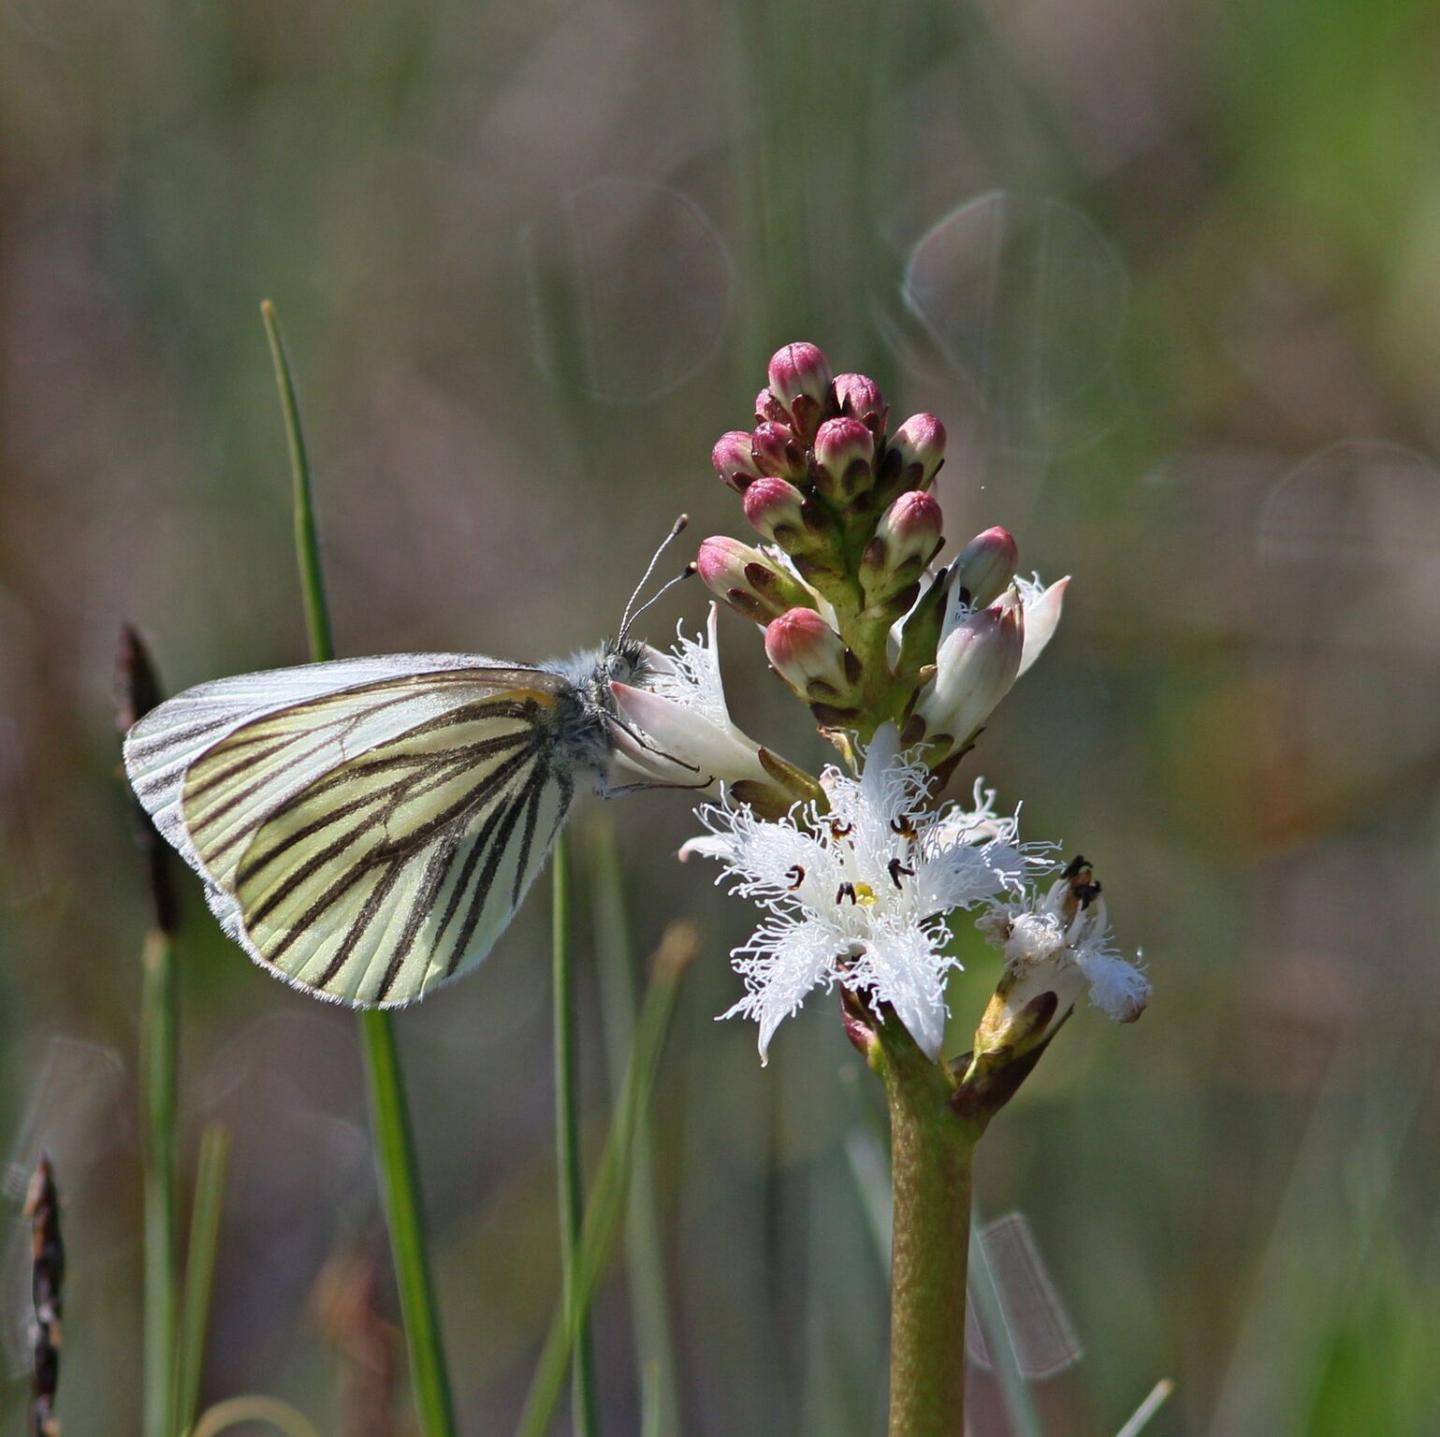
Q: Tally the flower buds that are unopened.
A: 12